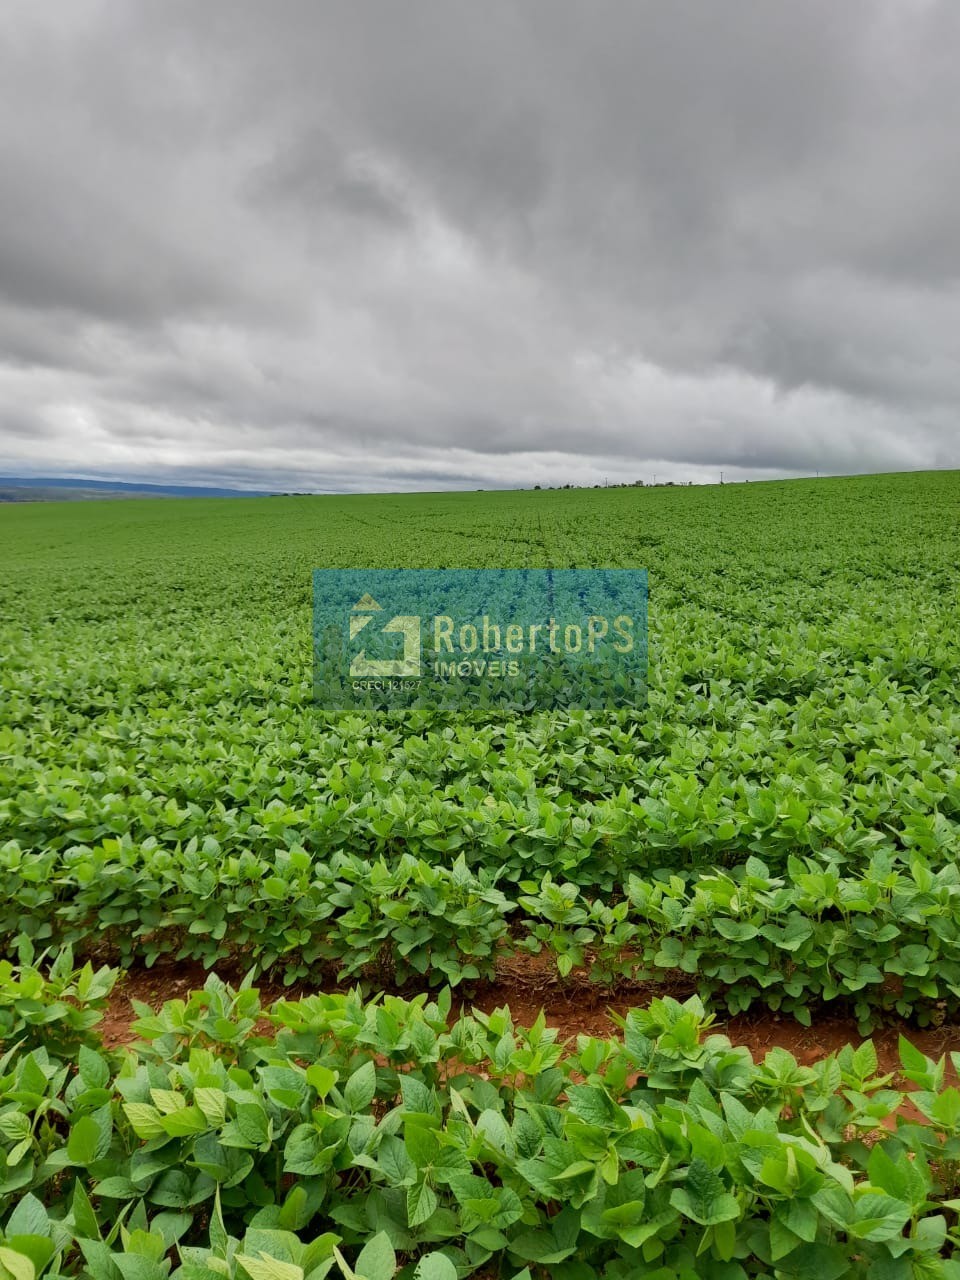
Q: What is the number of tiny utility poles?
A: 4